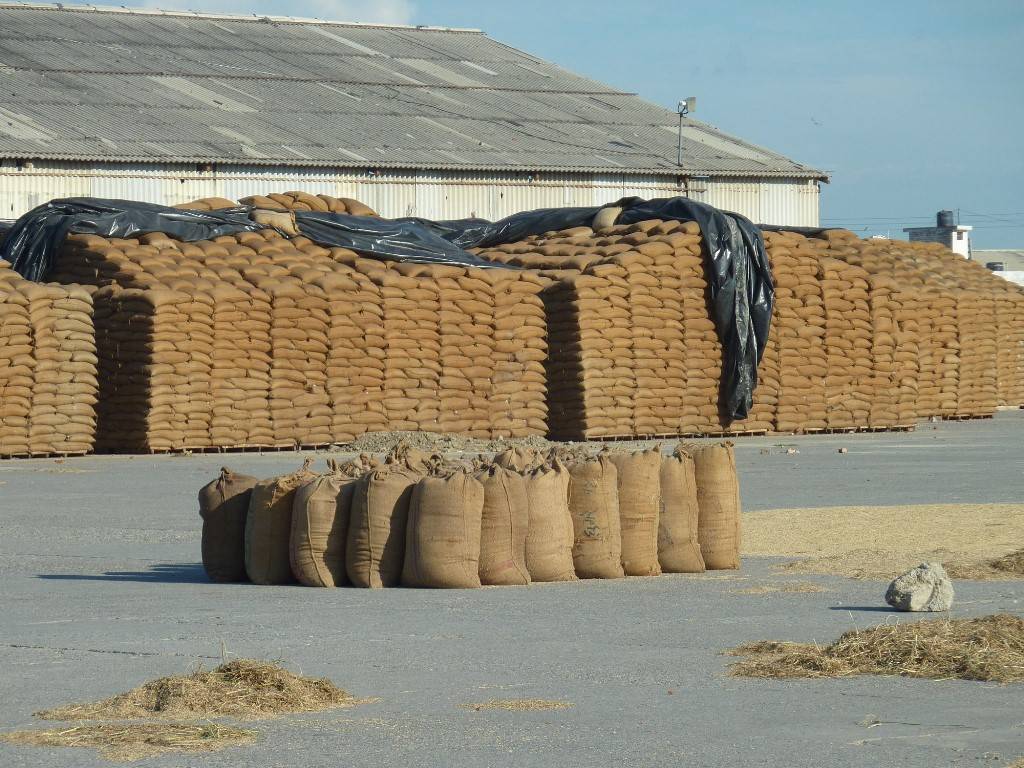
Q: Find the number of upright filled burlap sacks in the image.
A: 11